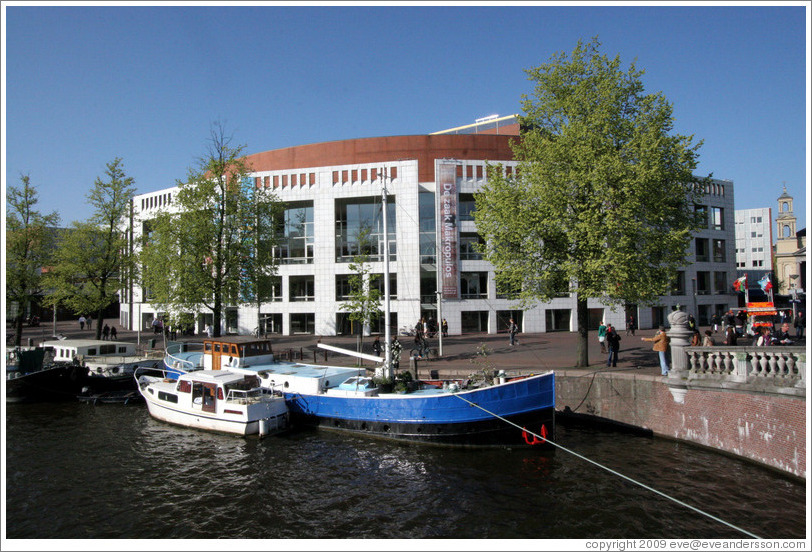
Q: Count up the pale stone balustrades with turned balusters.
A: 1